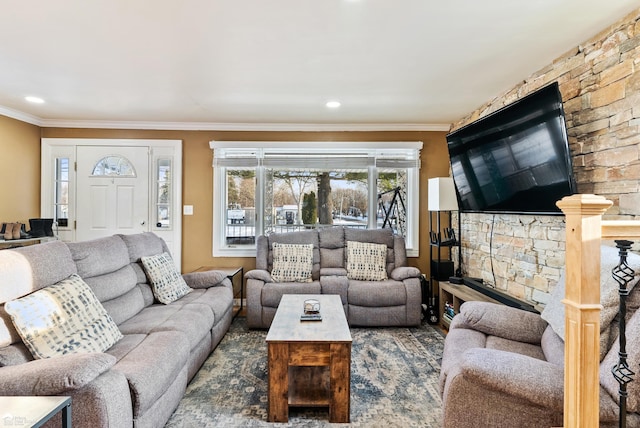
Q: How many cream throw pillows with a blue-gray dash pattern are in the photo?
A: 4